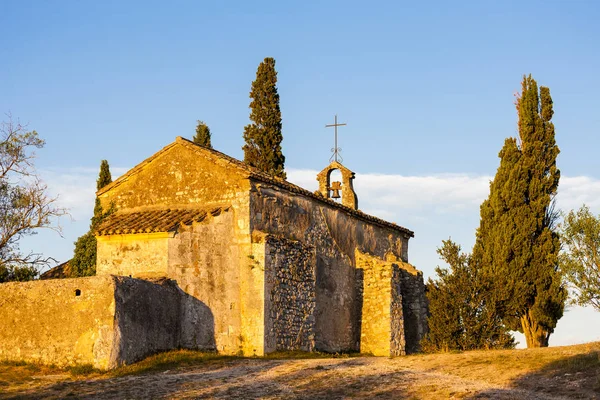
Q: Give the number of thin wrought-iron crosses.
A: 1